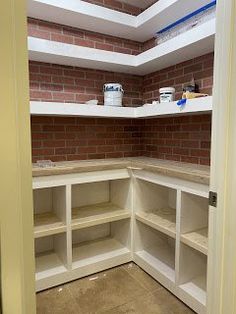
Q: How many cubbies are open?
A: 8